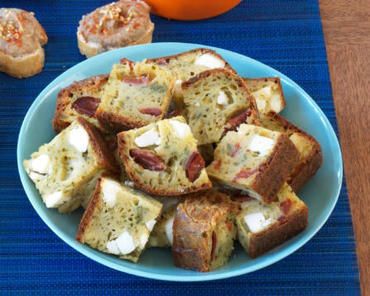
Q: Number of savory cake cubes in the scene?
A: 13